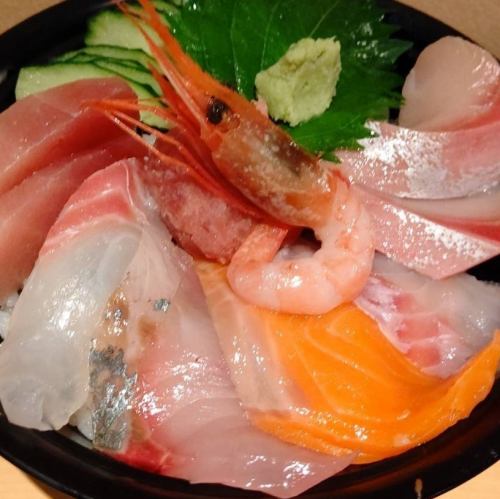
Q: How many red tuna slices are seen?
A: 2